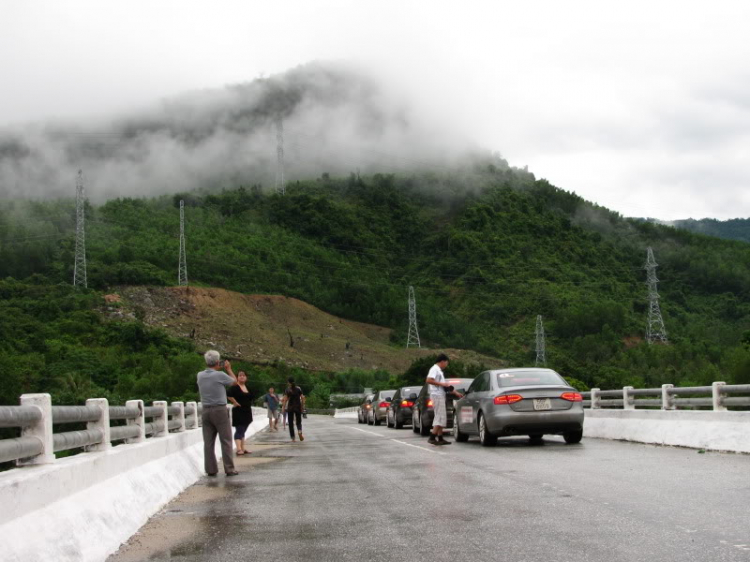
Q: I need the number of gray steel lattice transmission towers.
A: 6